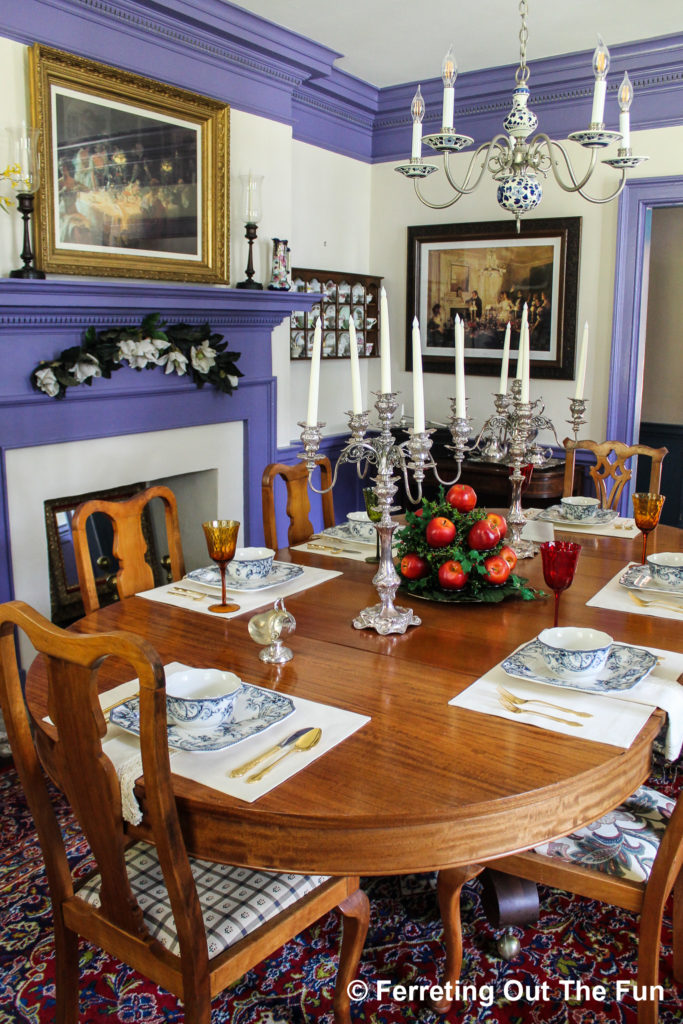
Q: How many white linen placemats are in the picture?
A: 6